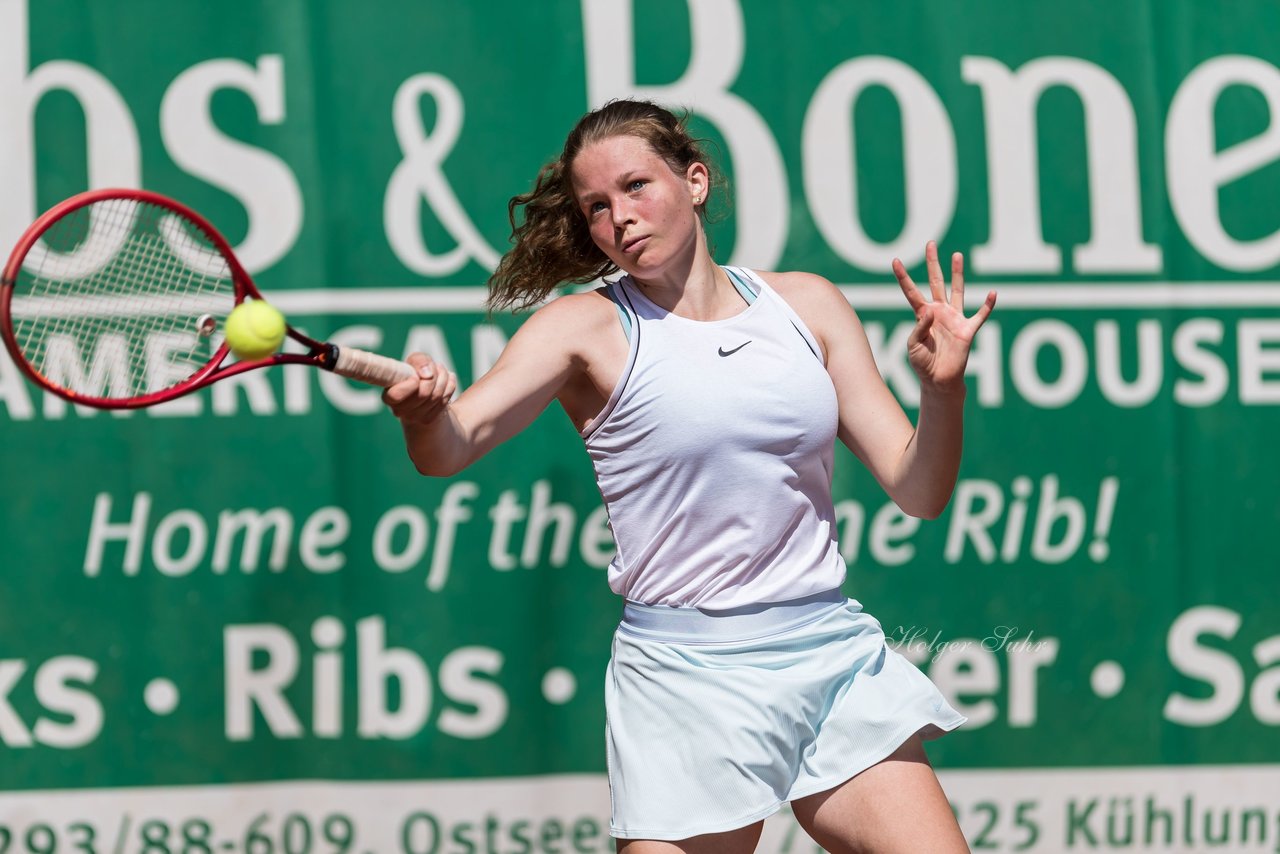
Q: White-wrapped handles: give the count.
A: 1